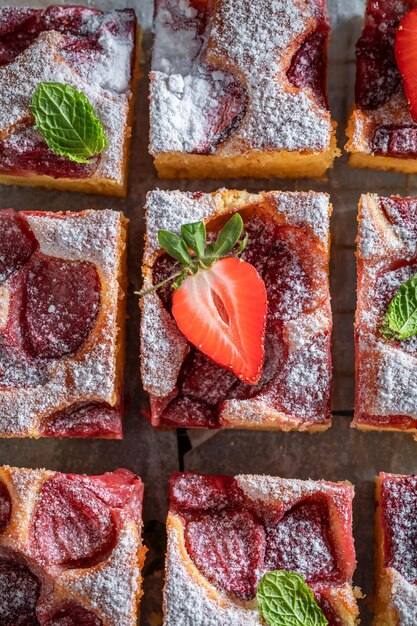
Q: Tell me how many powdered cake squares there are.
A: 9